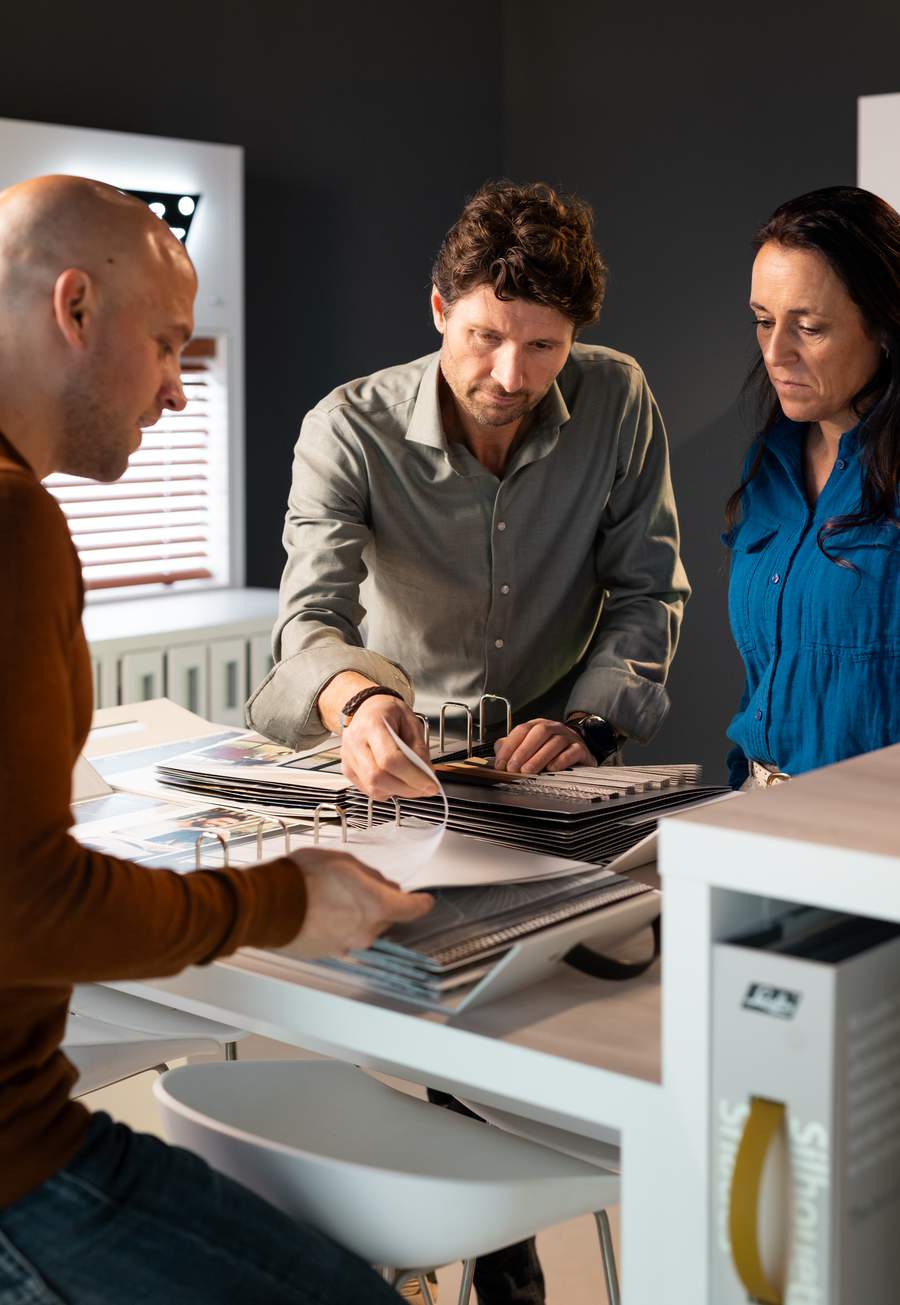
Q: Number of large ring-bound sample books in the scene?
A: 2